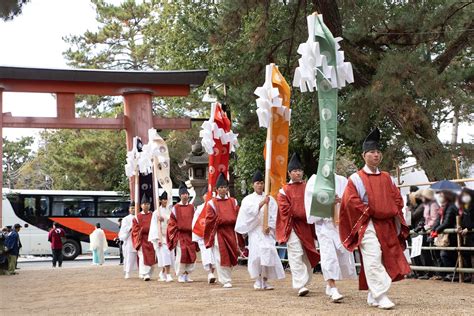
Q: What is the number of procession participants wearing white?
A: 5